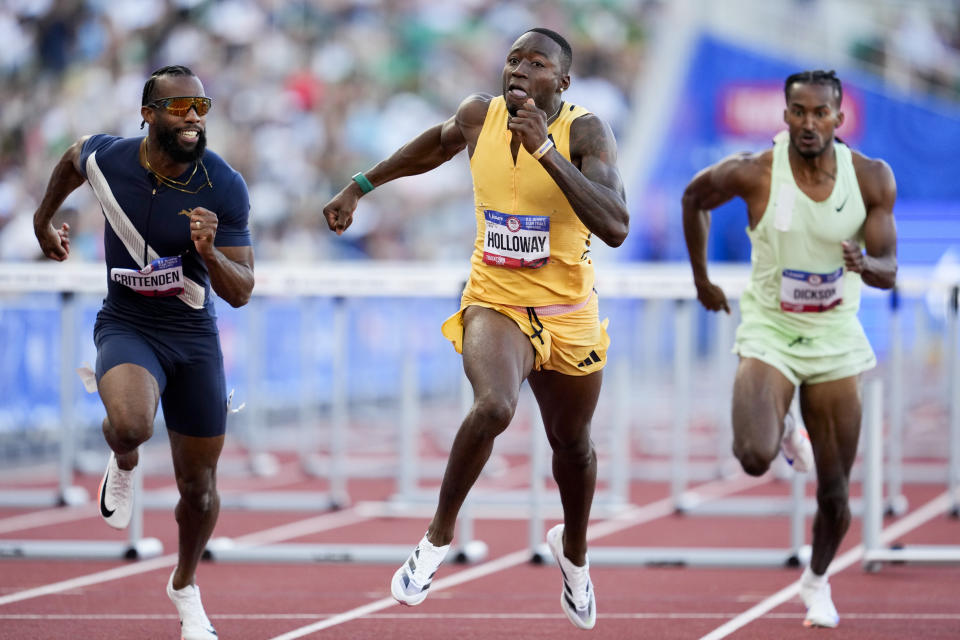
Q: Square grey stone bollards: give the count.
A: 0